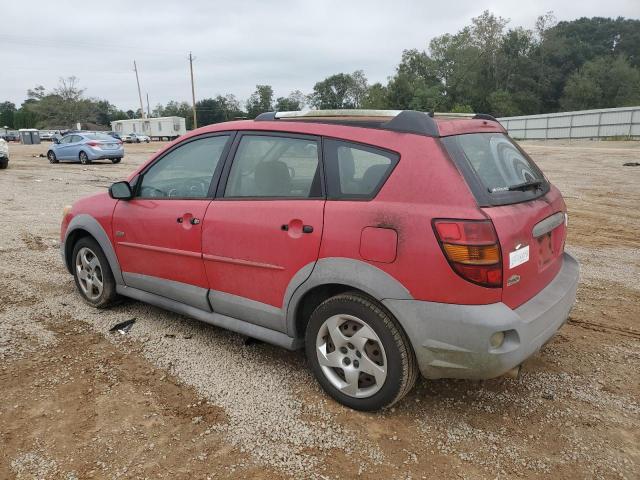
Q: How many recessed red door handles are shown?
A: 2